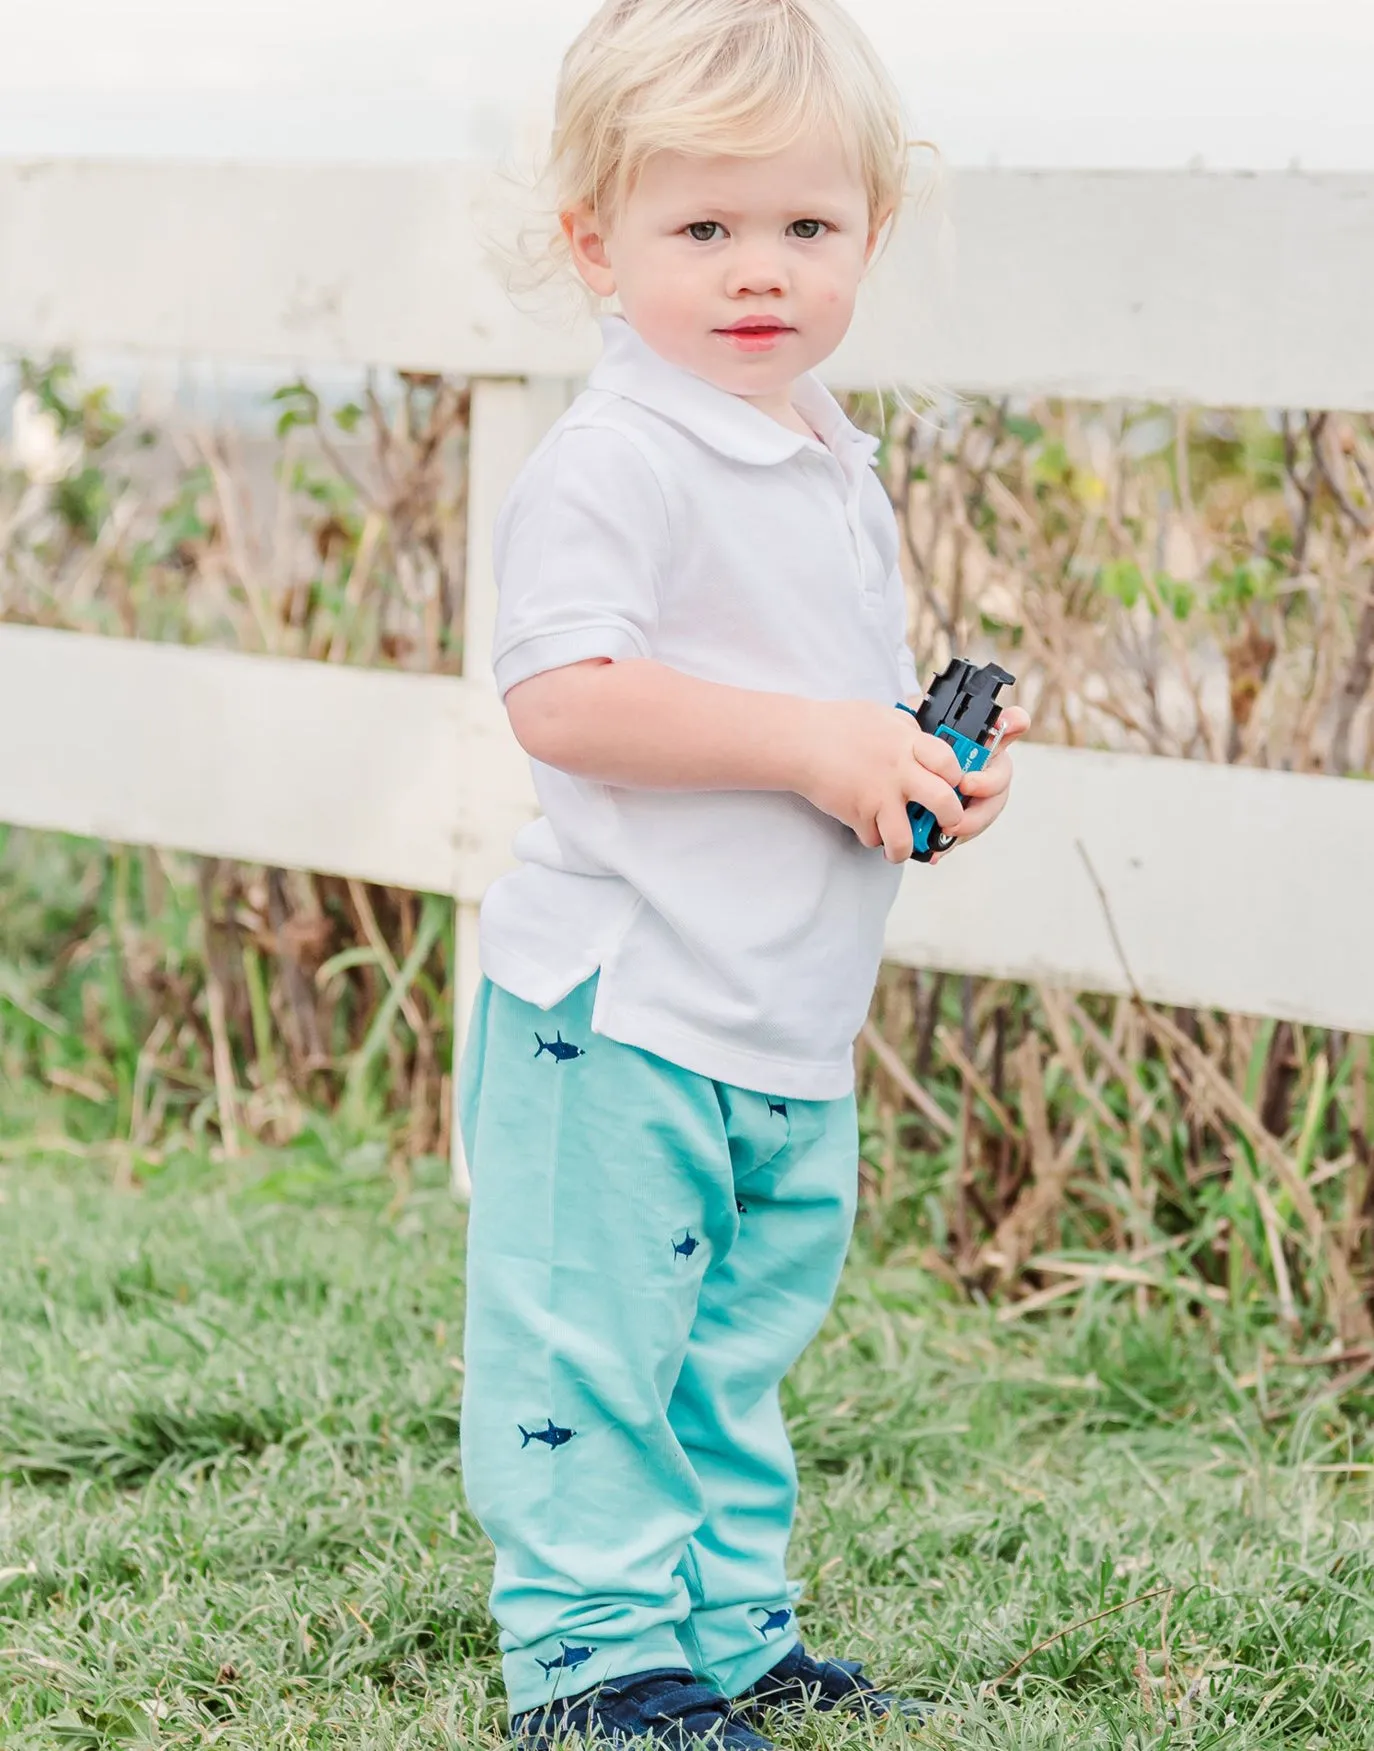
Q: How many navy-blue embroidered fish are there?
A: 7